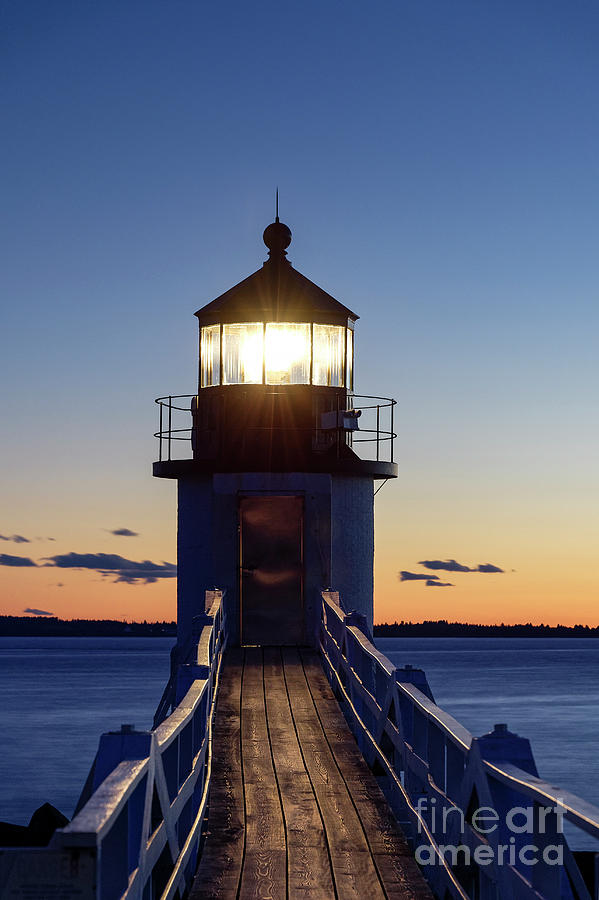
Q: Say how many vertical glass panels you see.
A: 5